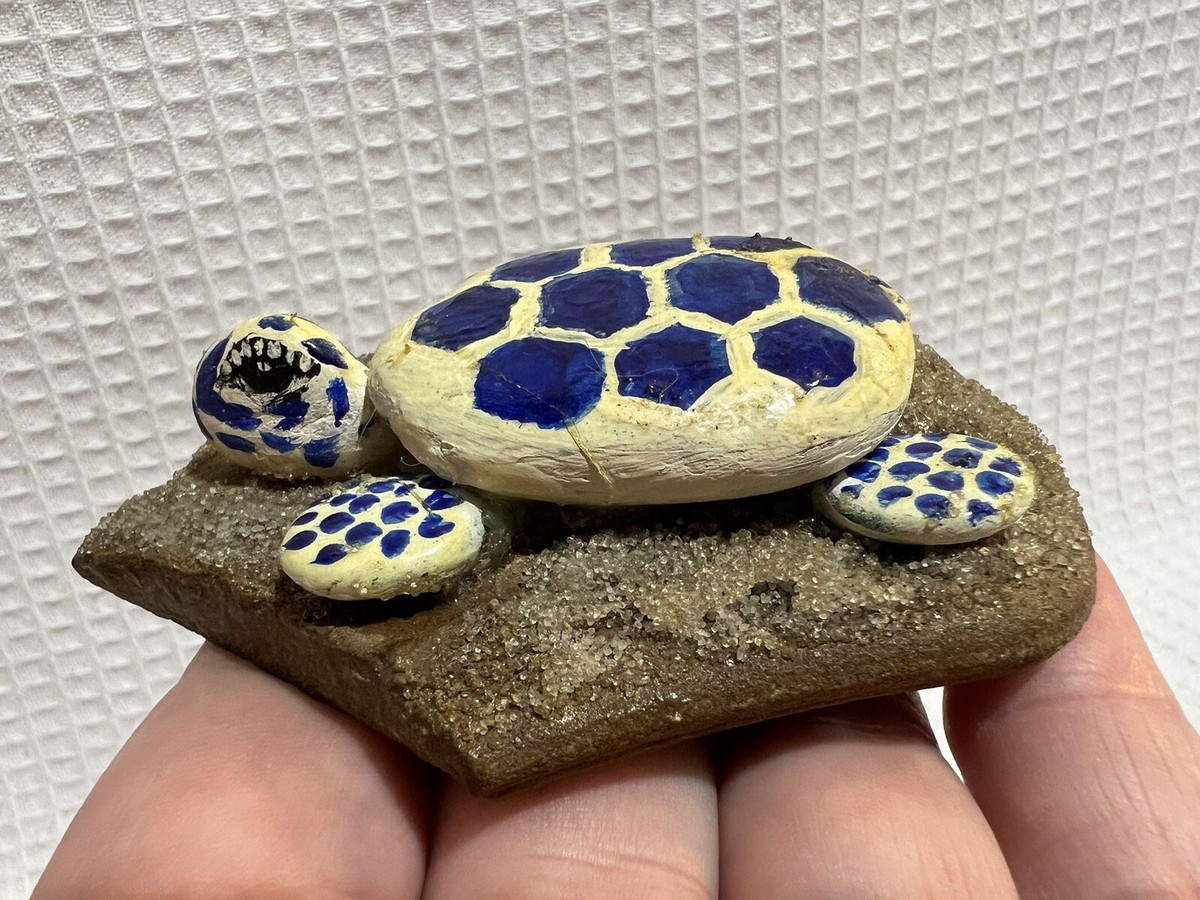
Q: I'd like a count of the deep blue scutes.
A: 10